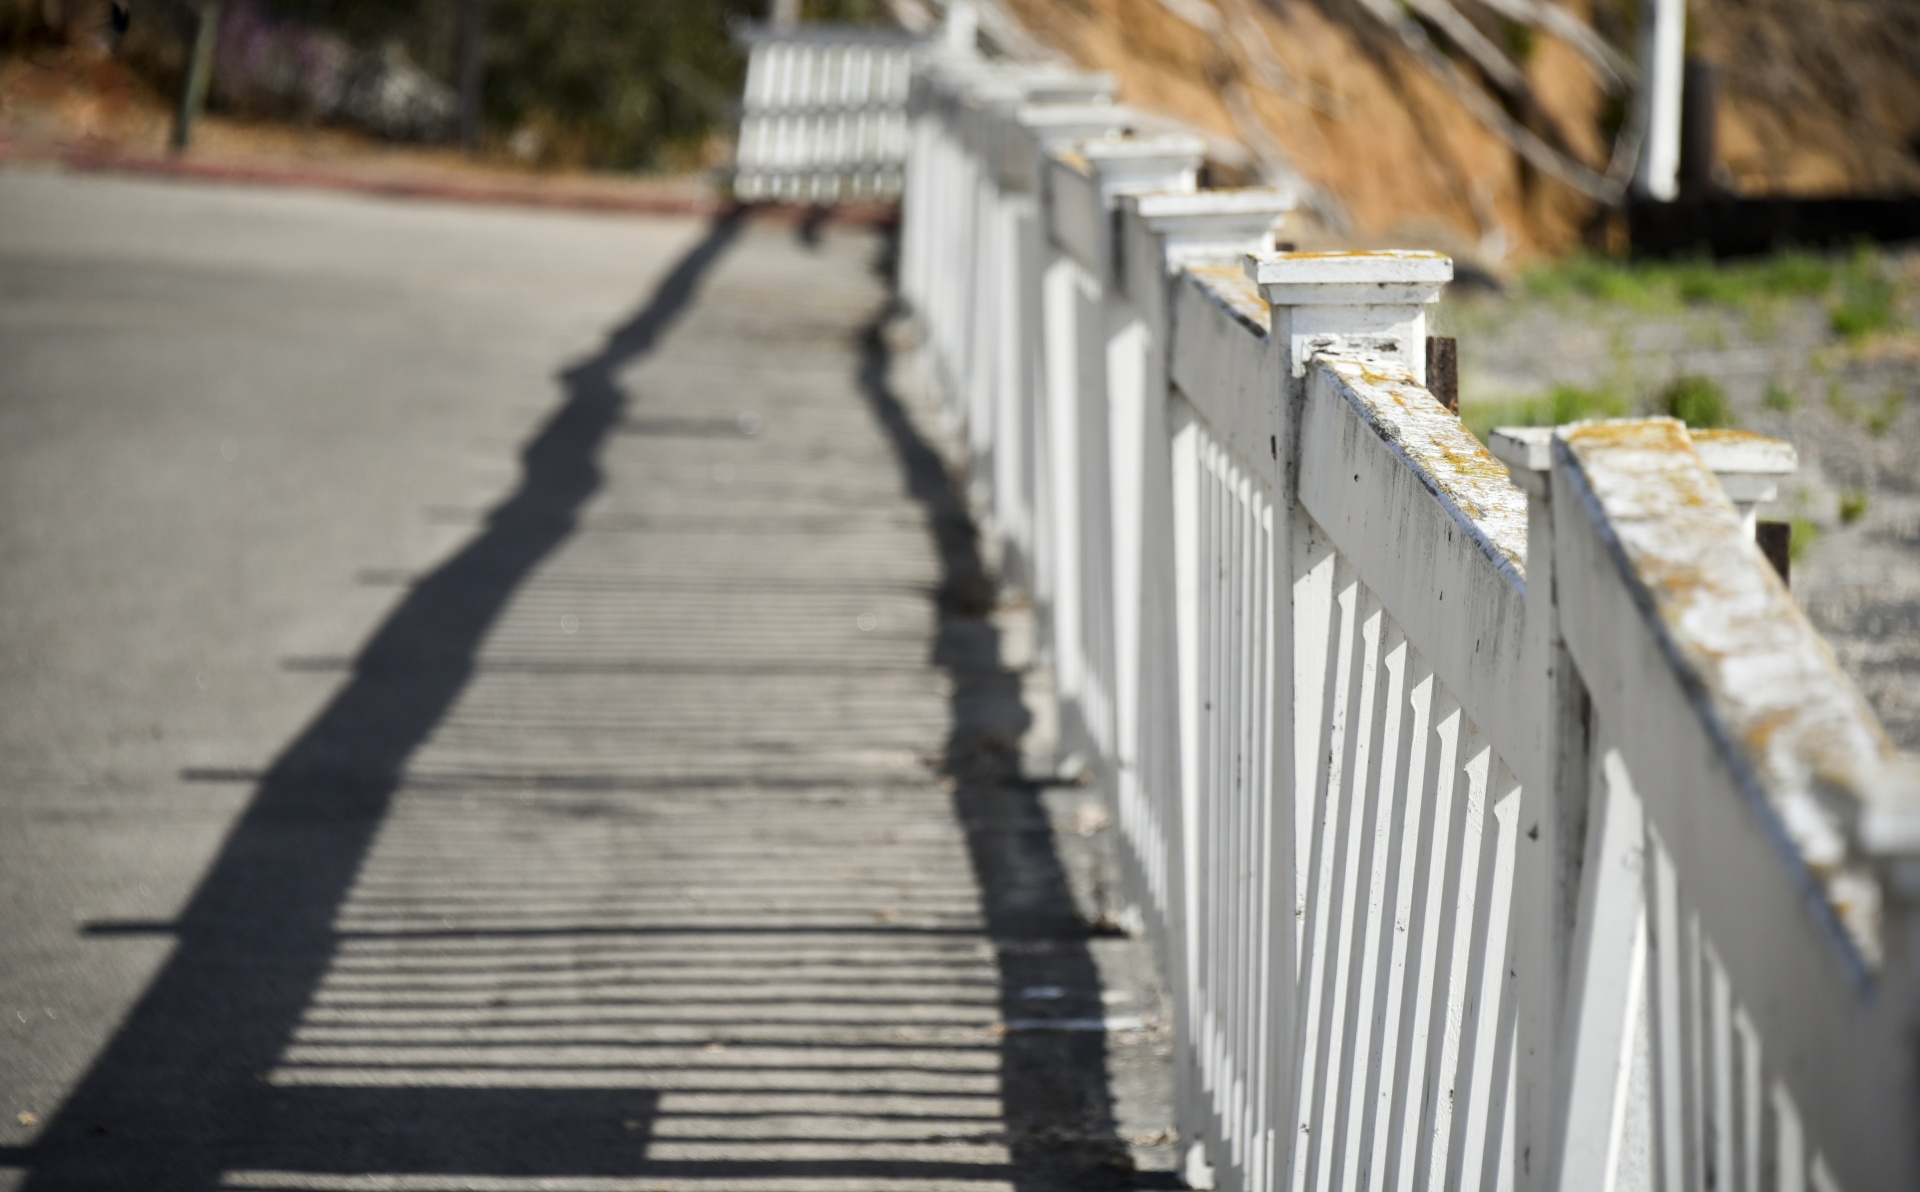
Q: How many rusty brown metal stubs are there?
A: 2